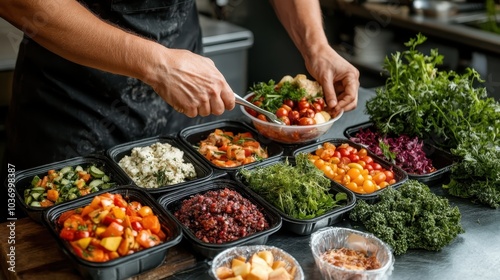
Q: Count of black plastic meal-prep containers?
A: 8